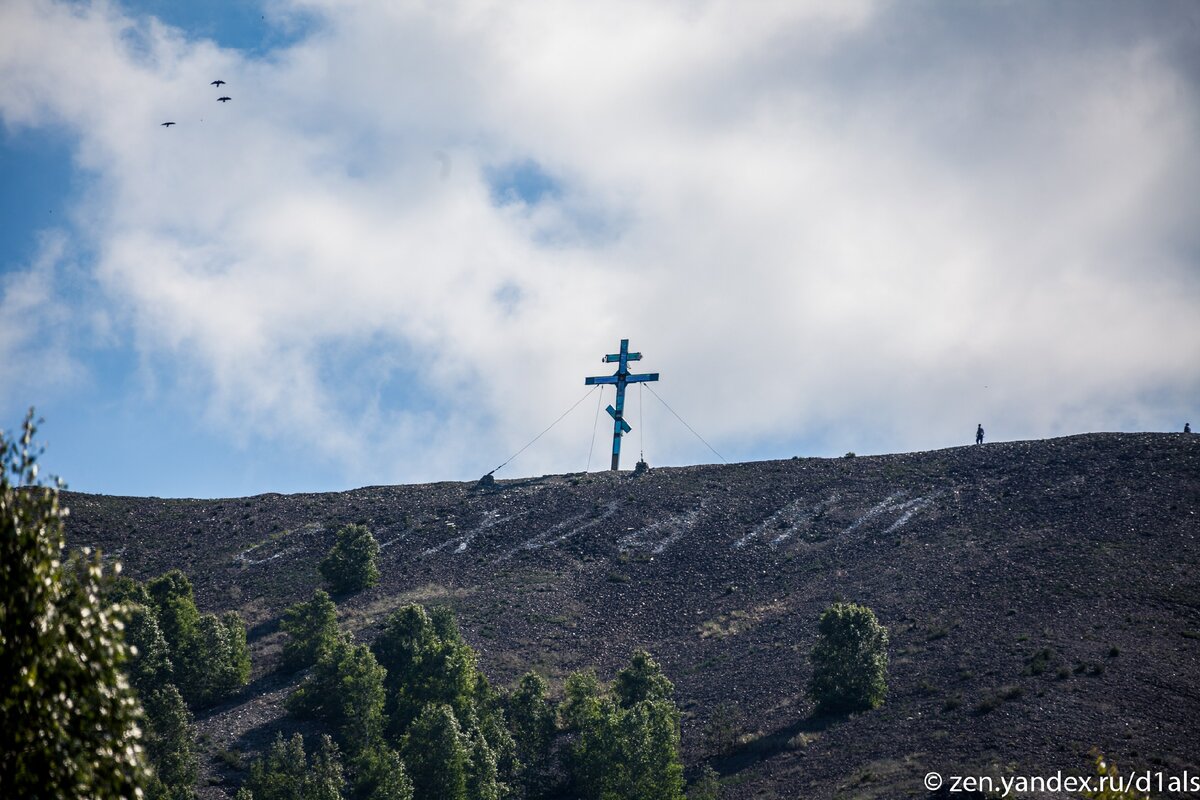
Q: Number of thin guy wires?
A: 4